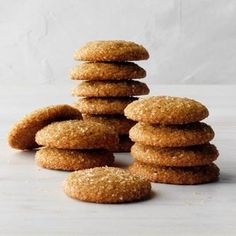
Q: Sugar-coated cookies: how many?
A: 14